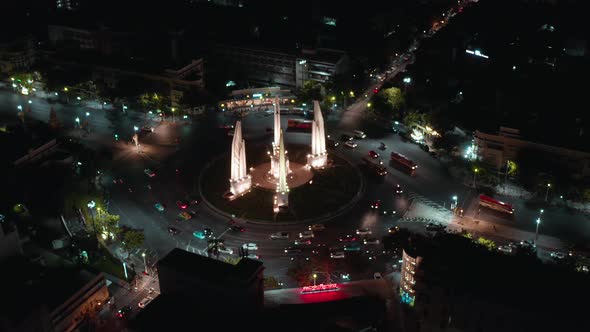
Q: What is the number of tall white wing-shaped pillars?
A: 4